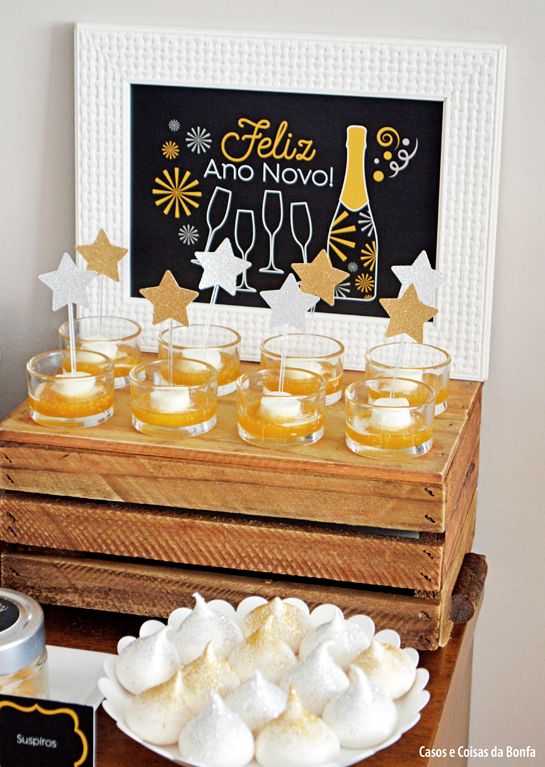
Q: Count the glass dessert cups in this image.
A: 8